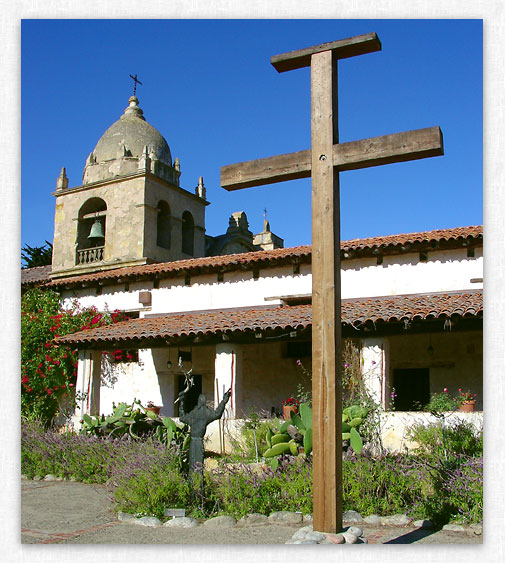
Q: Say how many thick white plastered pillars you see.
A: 3